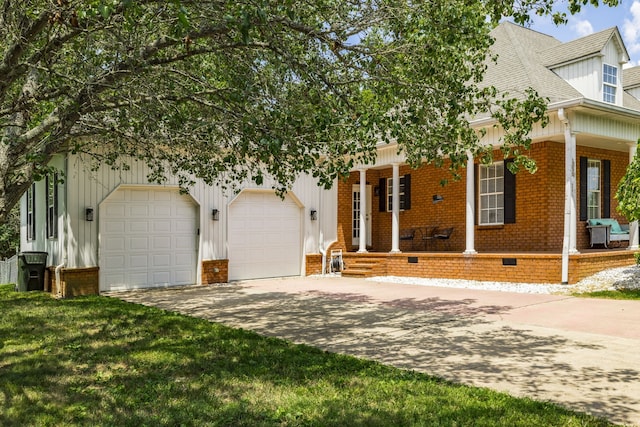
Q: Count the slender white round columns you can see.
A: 5